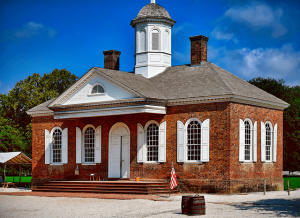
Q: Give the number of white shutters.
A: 12